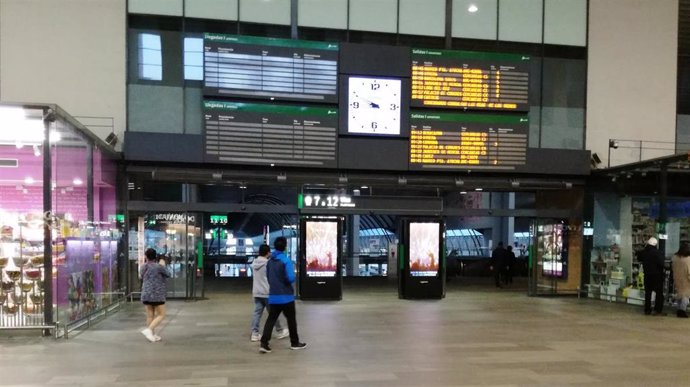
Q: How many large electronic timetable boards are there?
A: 4